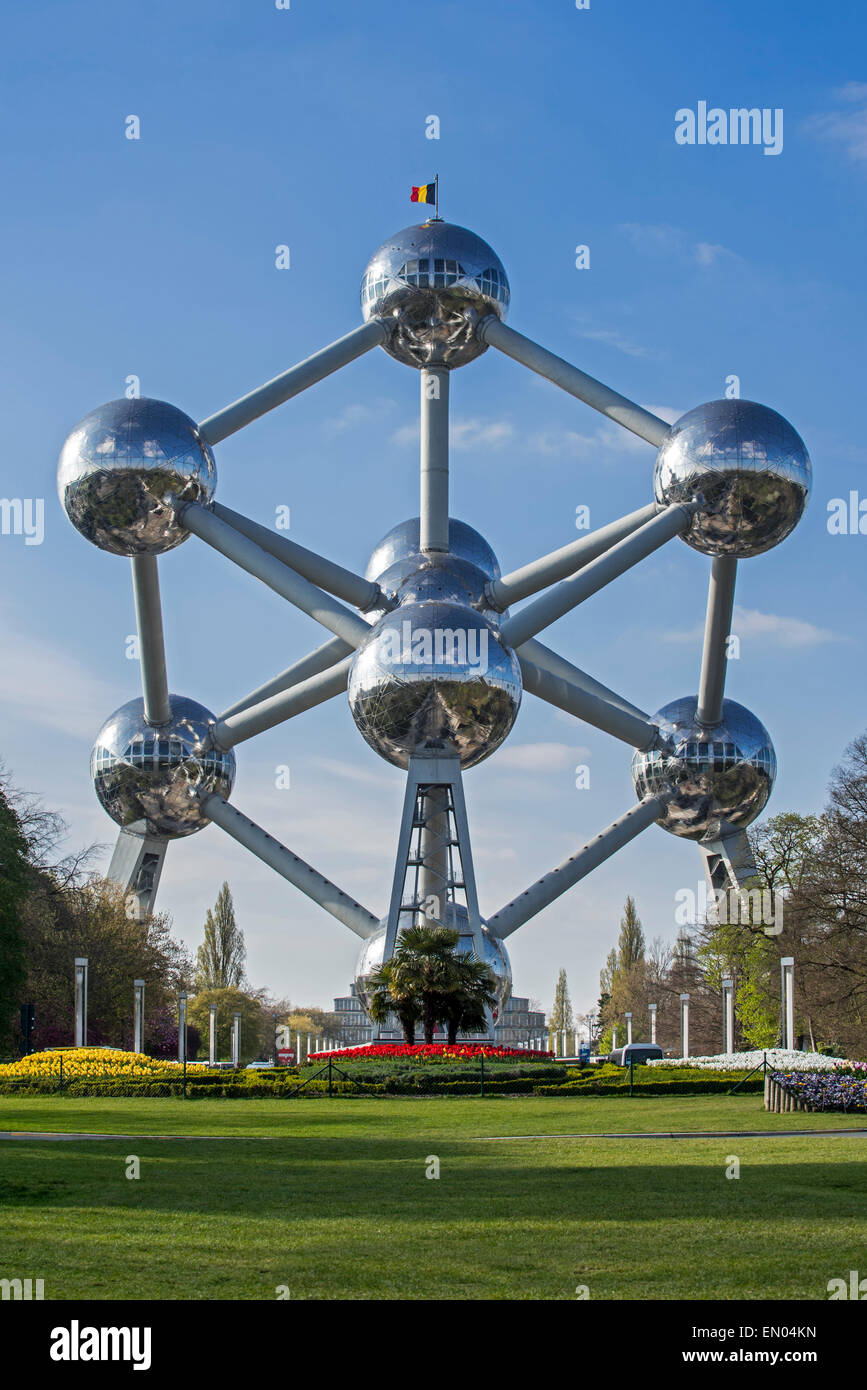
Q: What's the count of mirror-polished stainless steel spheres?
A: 9